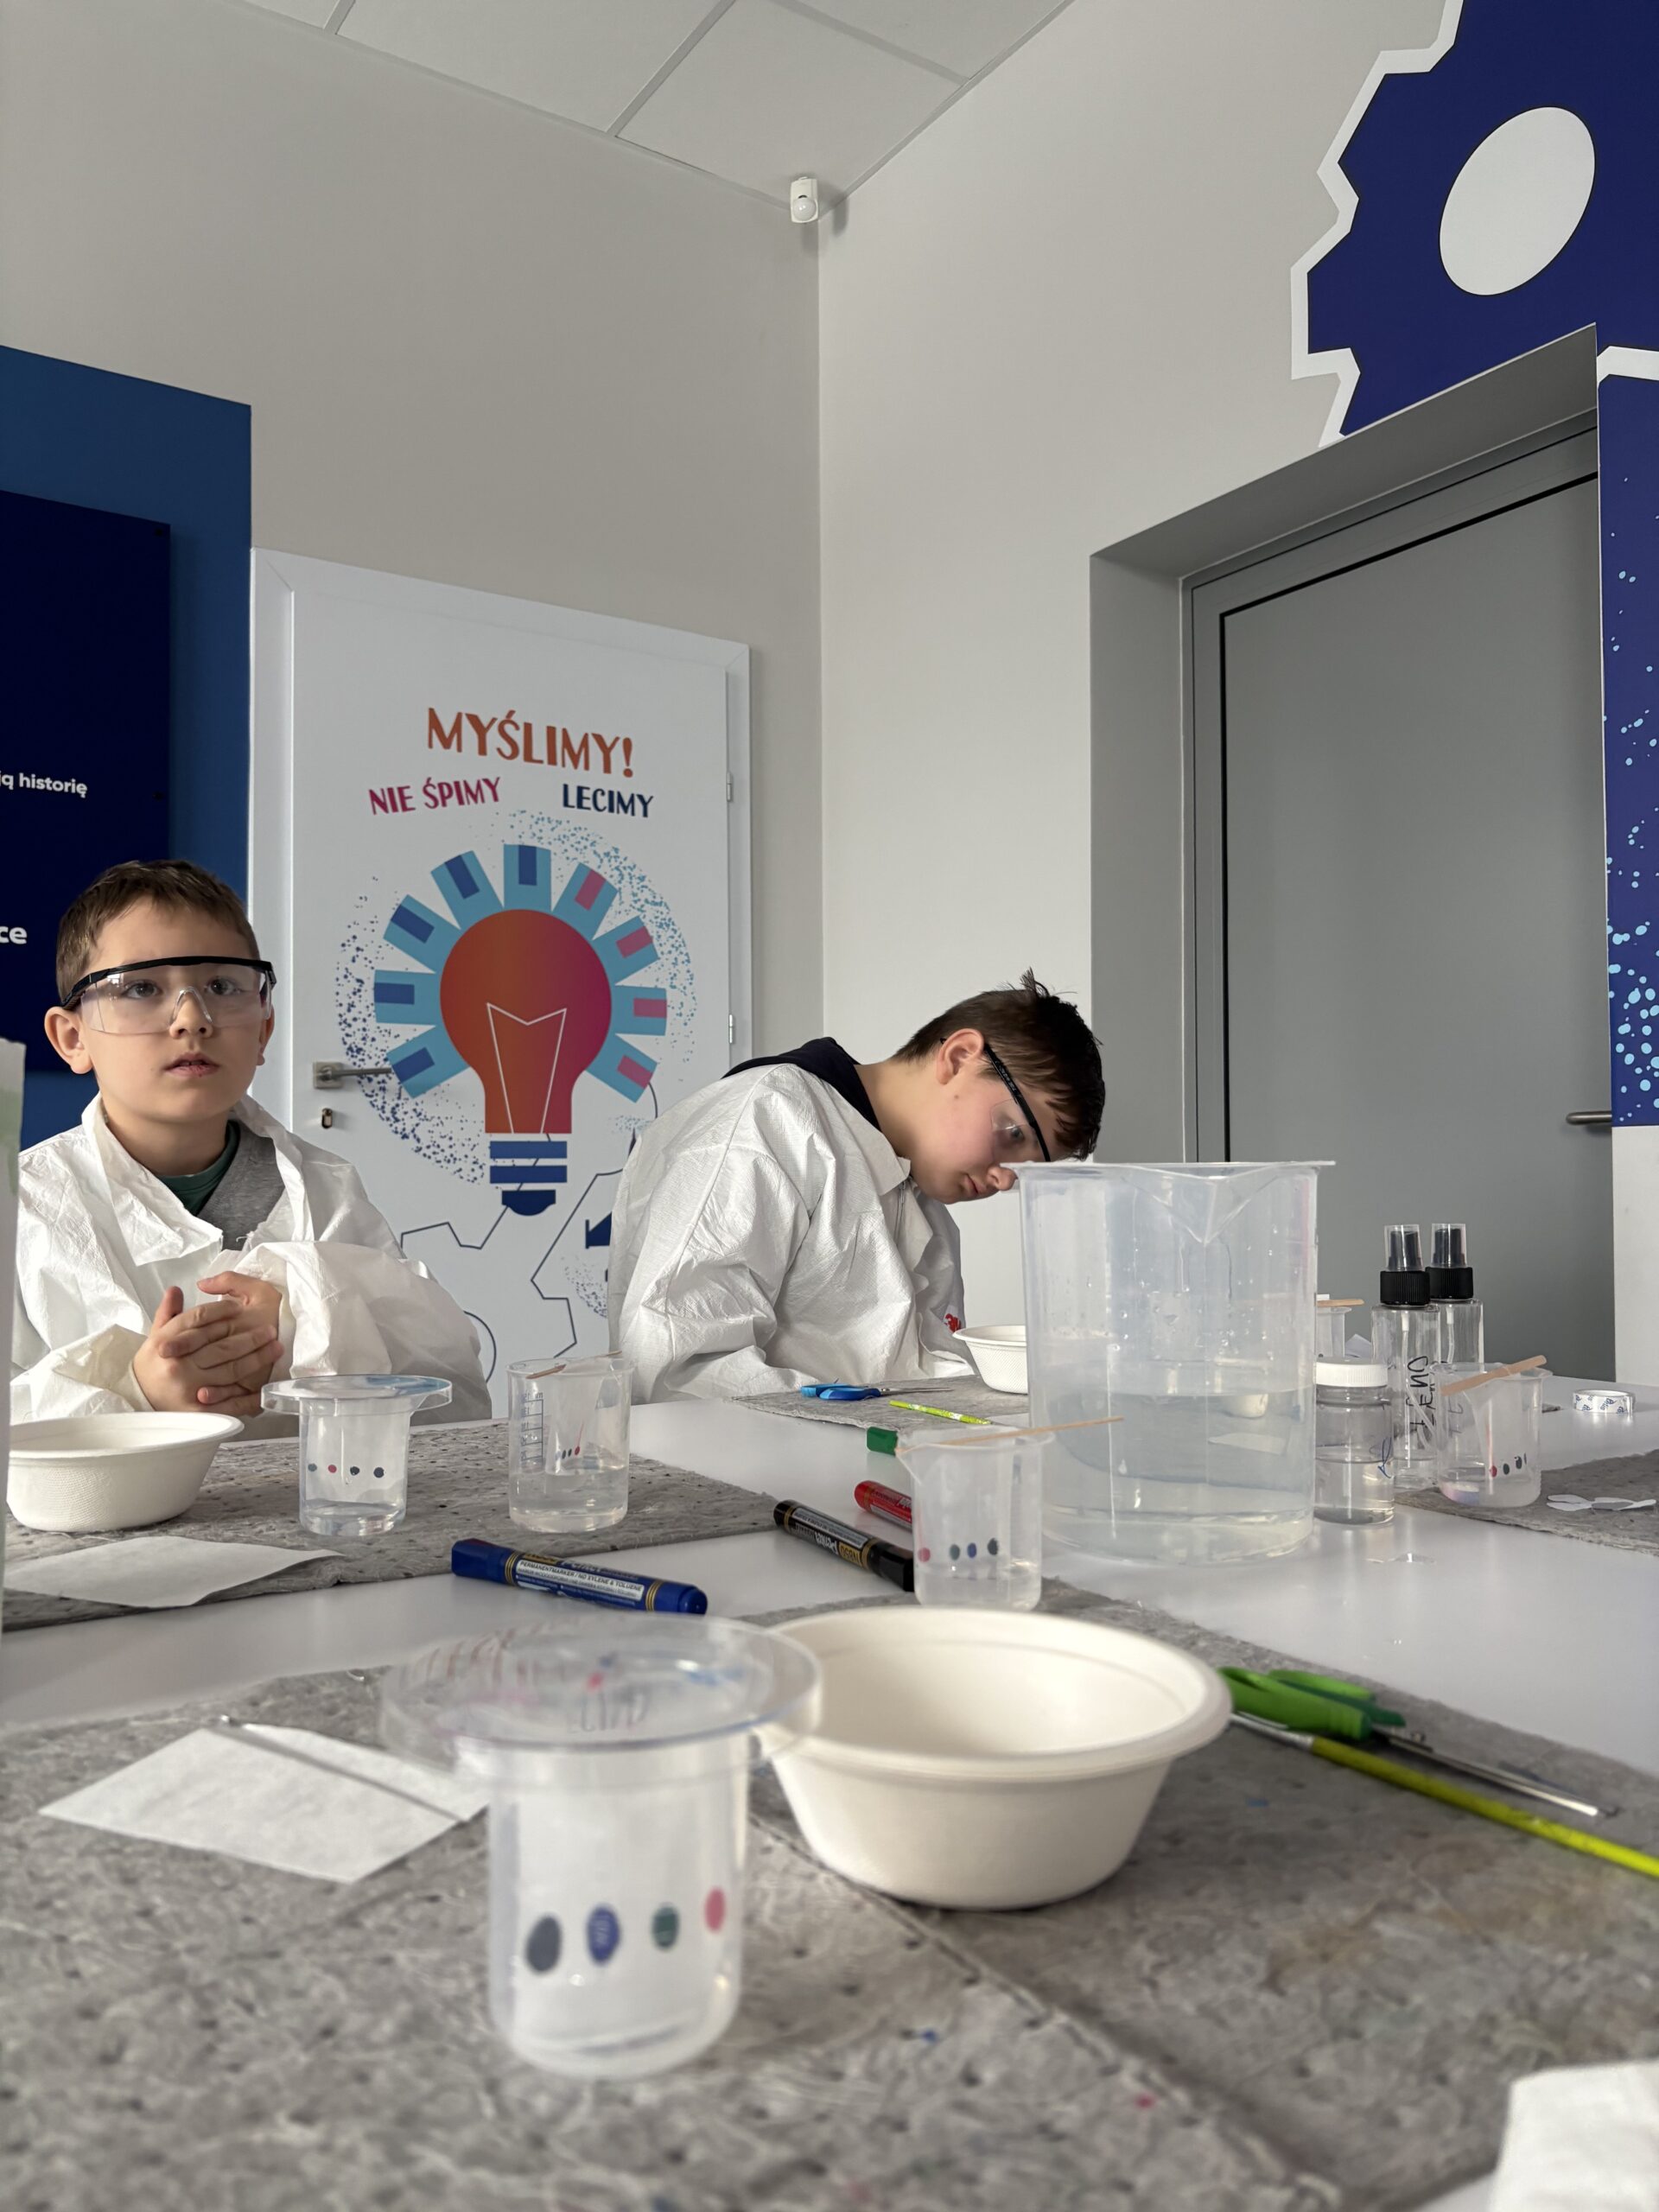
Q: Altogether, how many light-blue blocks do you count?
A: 9